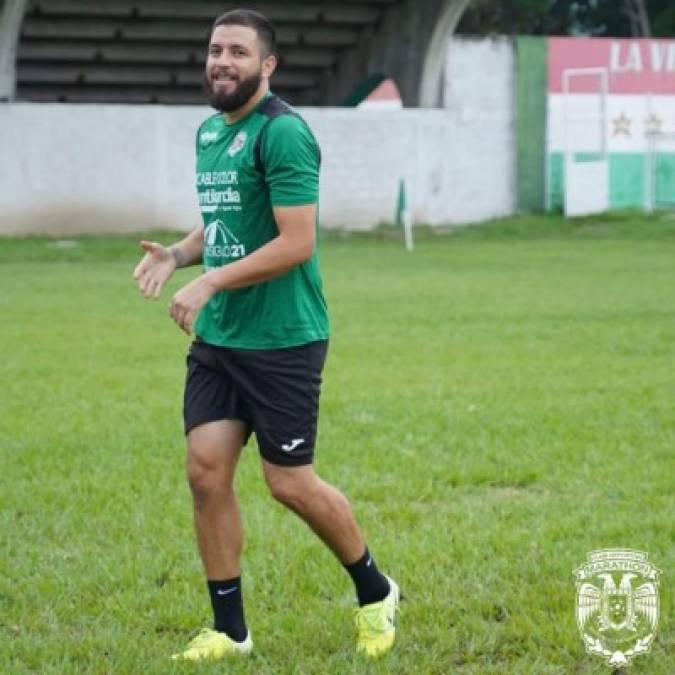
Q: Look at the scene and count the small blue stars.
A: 0